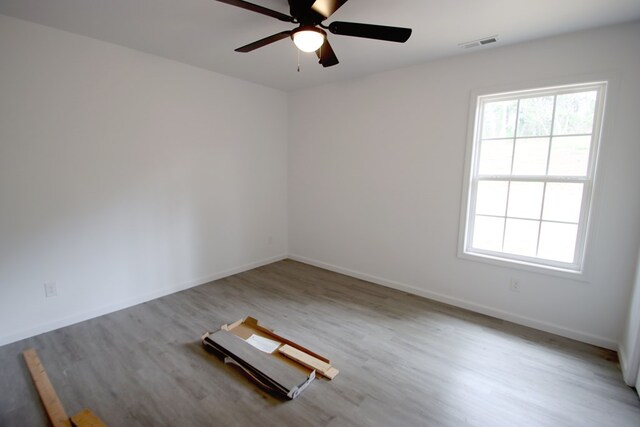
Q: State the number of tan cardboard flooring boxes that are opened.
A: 1